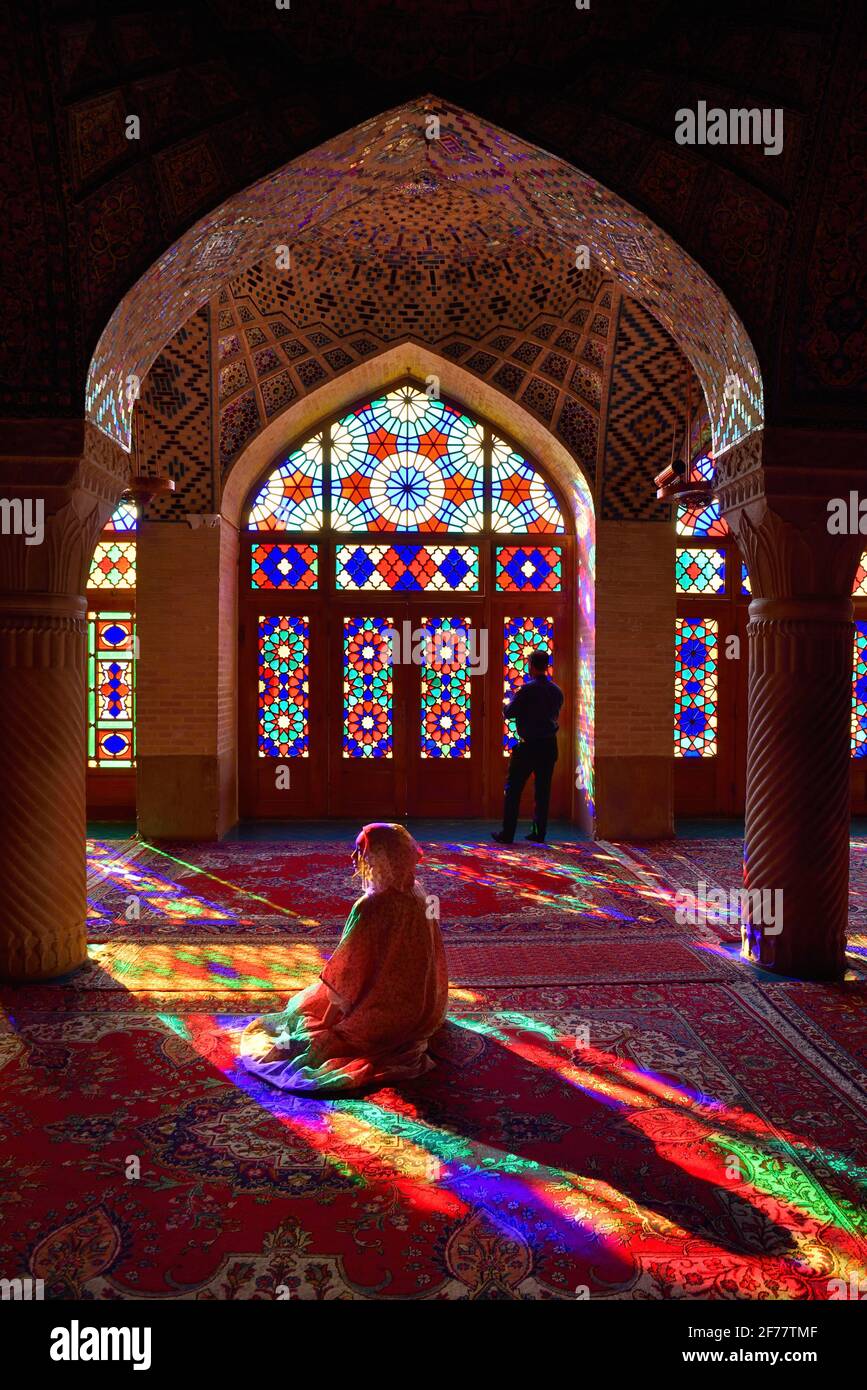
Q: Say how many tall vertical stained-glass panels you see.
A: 7